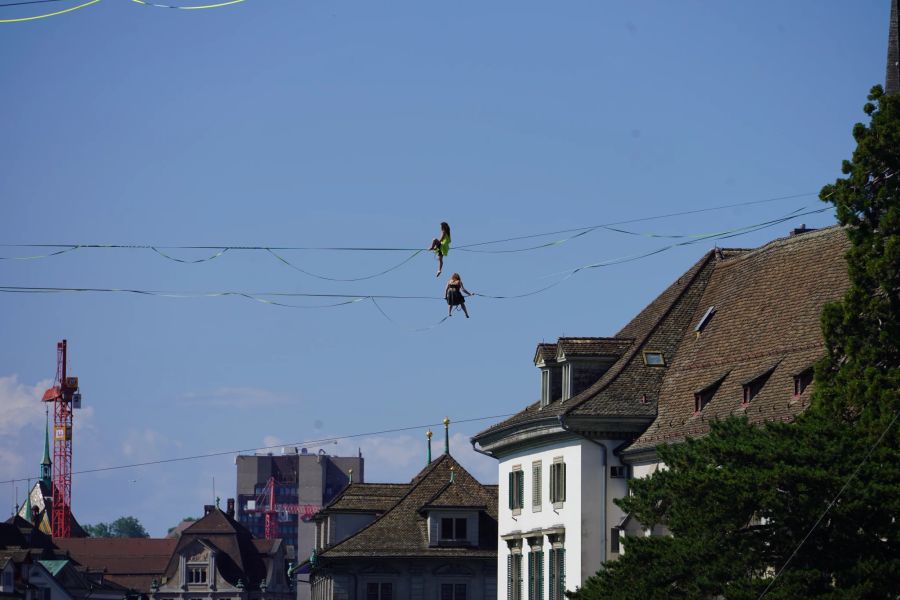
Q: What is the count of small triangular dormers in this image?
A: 3